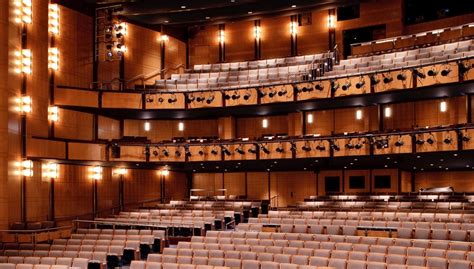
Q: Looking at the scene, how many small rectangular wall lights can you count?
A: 7